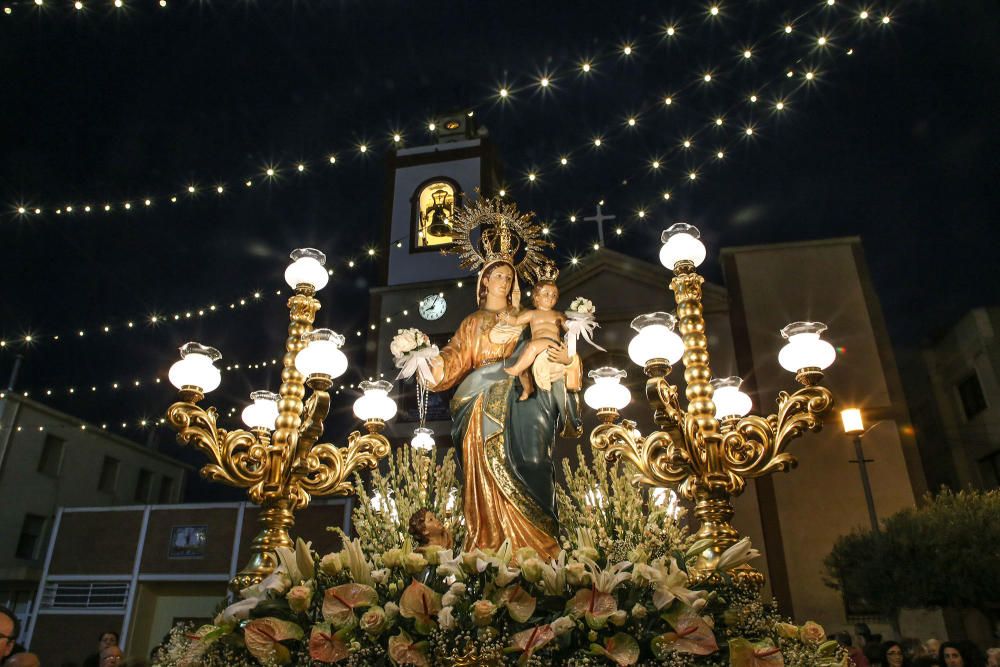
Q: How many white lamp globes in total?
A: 11